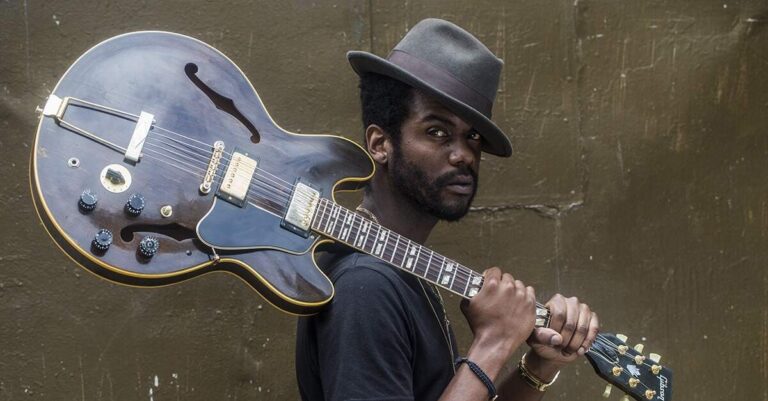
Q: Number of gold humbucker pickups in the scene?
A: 2